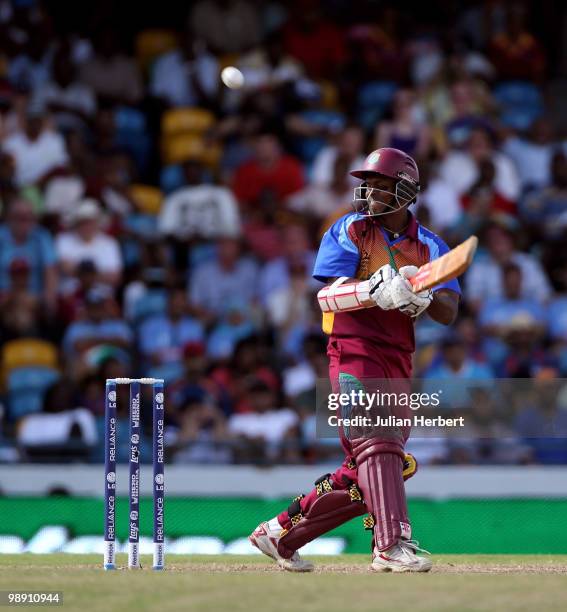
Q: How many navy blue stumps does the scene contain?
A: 3